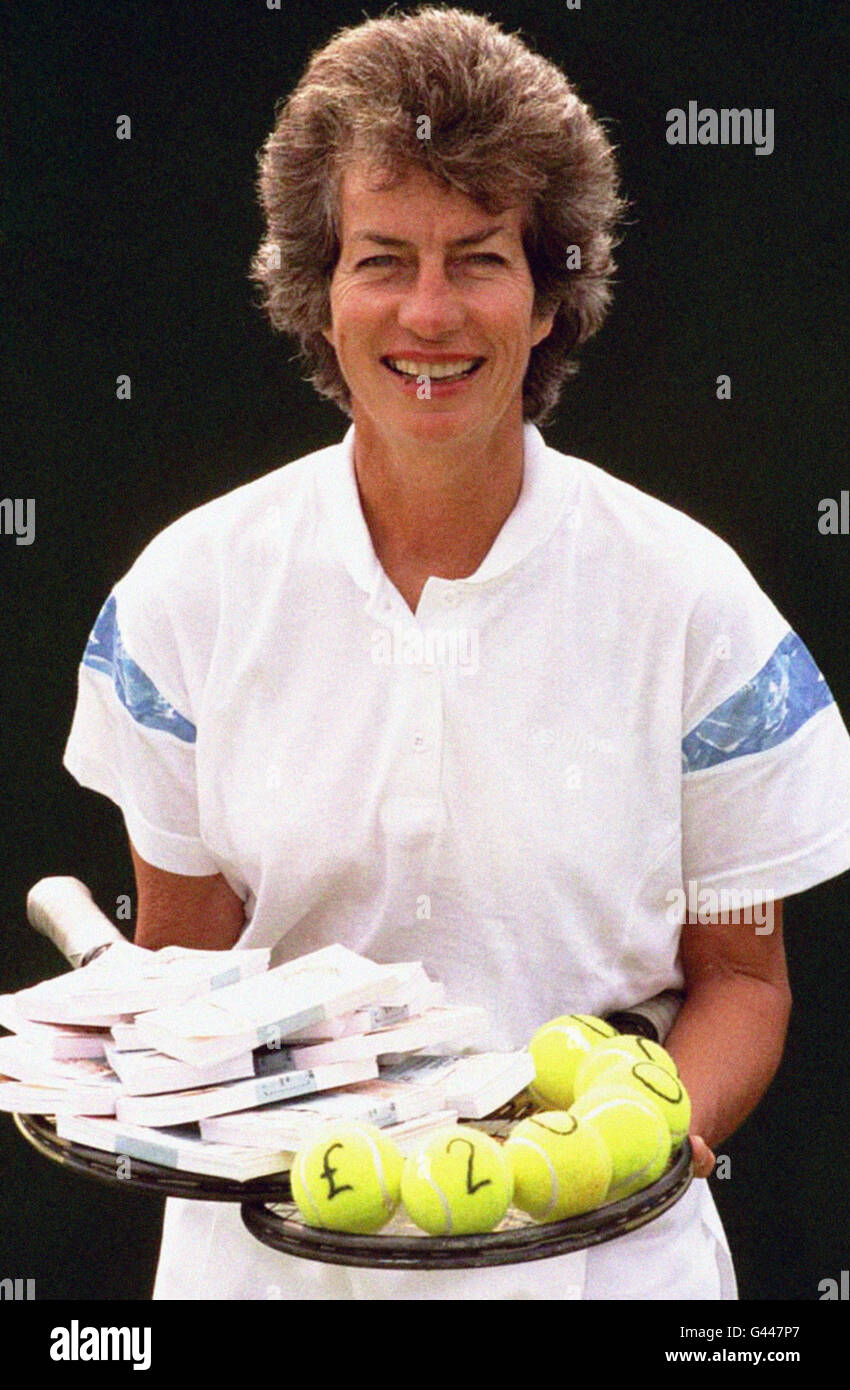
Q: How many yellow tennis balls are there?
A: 7